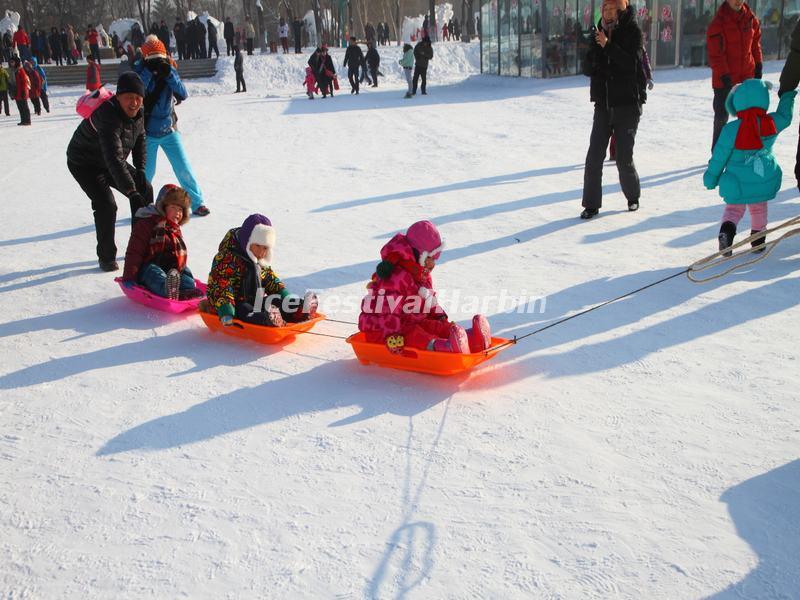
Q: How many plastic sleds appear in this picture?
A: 3